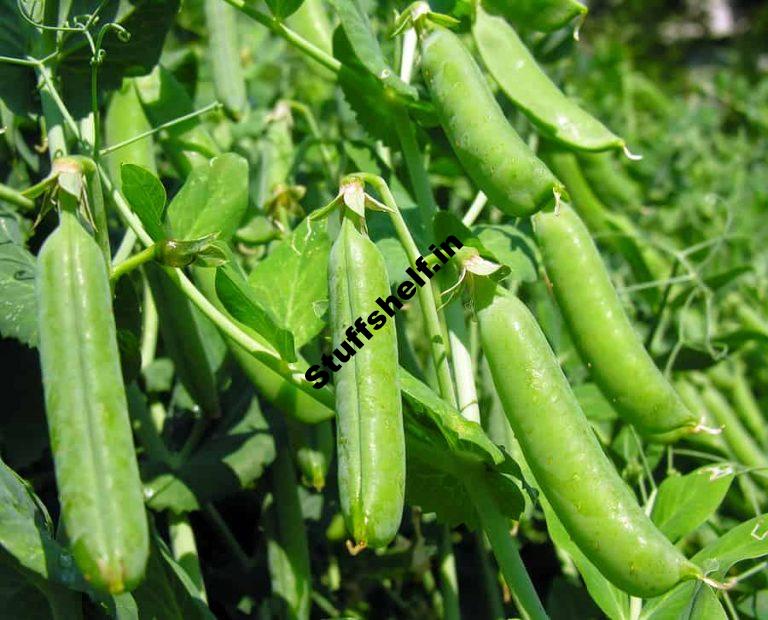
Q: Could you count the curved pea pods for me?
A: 4